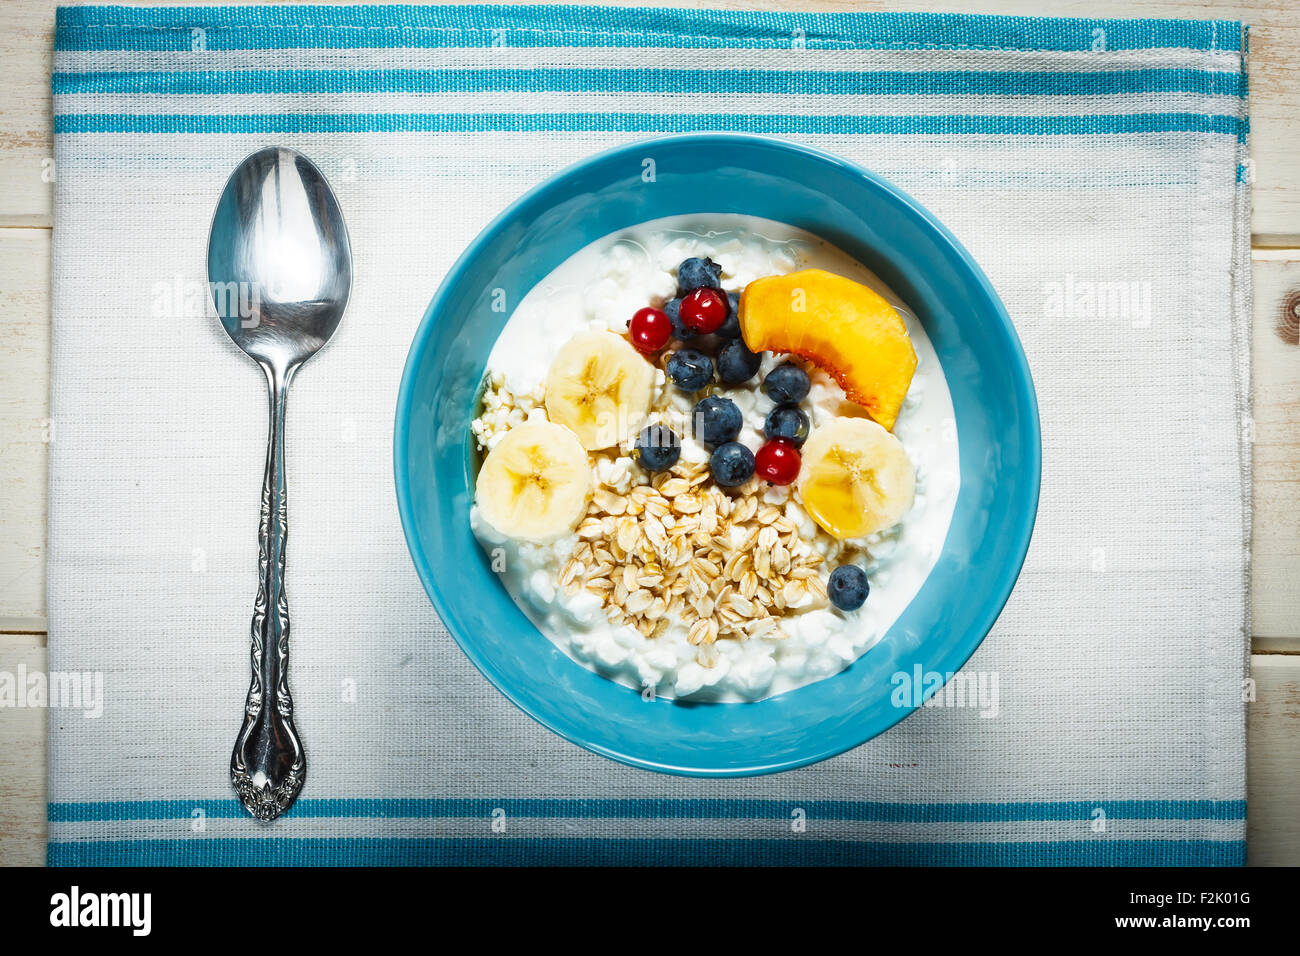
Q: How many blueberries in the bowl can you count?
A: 11